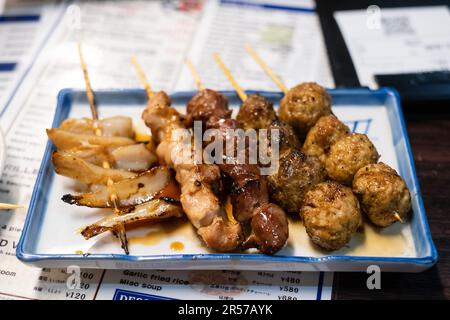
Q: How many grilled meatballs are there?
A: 8